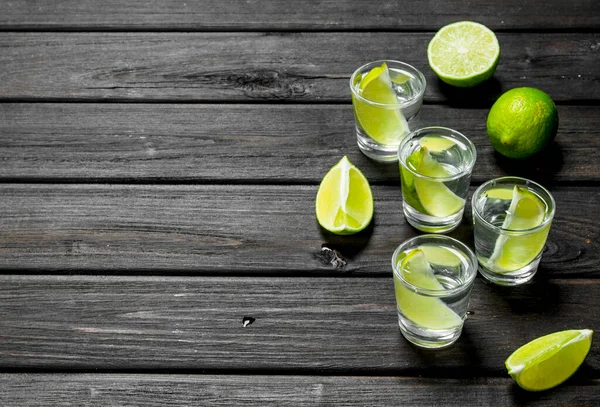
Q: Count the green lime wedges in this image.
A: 6